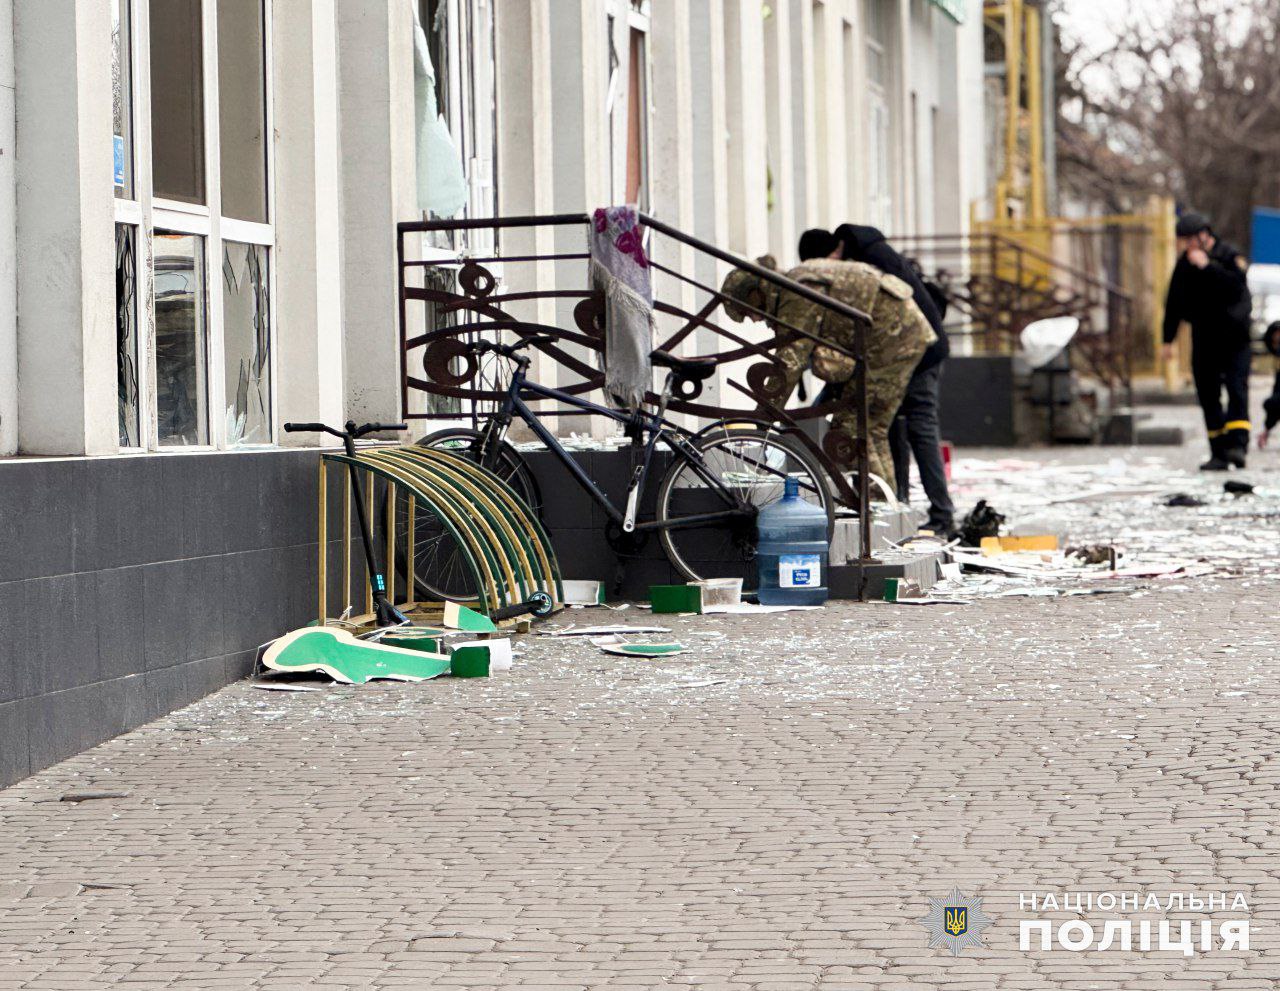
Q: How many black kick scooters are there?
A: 1